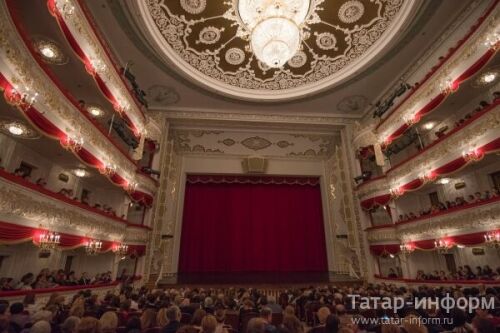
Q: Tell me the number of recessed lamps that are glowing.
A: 7